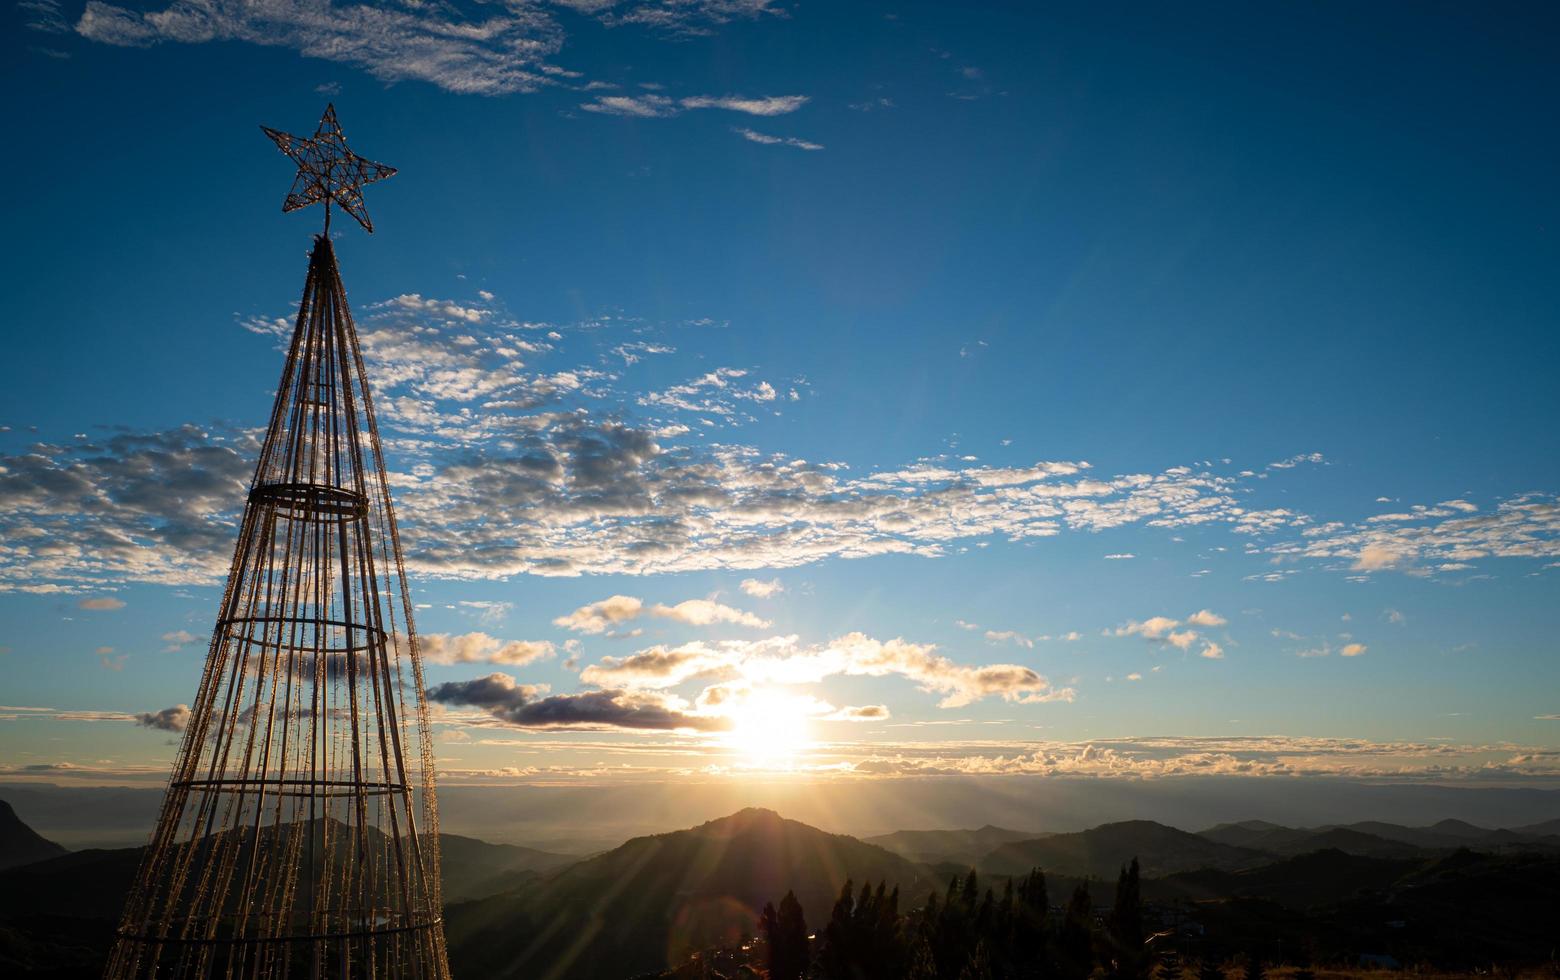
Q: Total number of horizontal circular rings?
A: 4